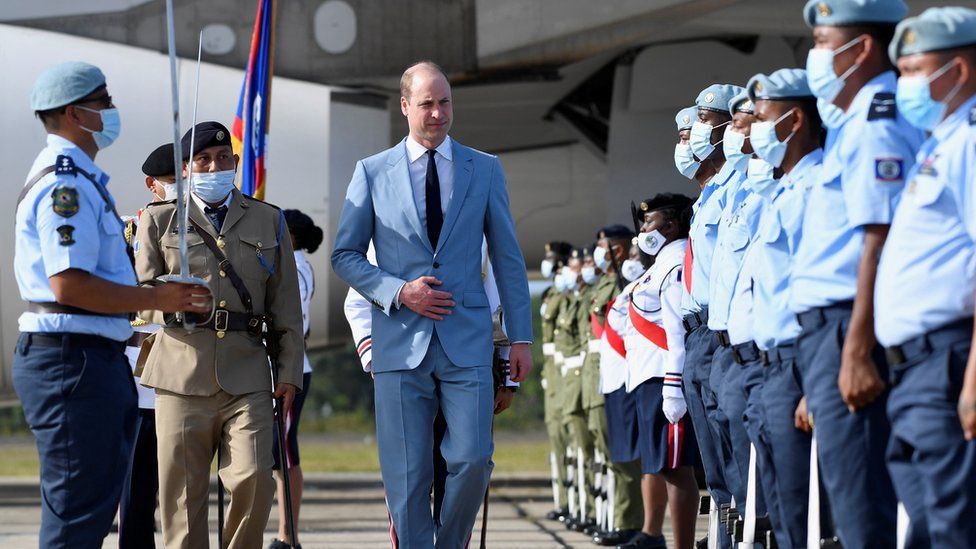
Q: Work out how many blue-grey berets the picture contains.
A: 7